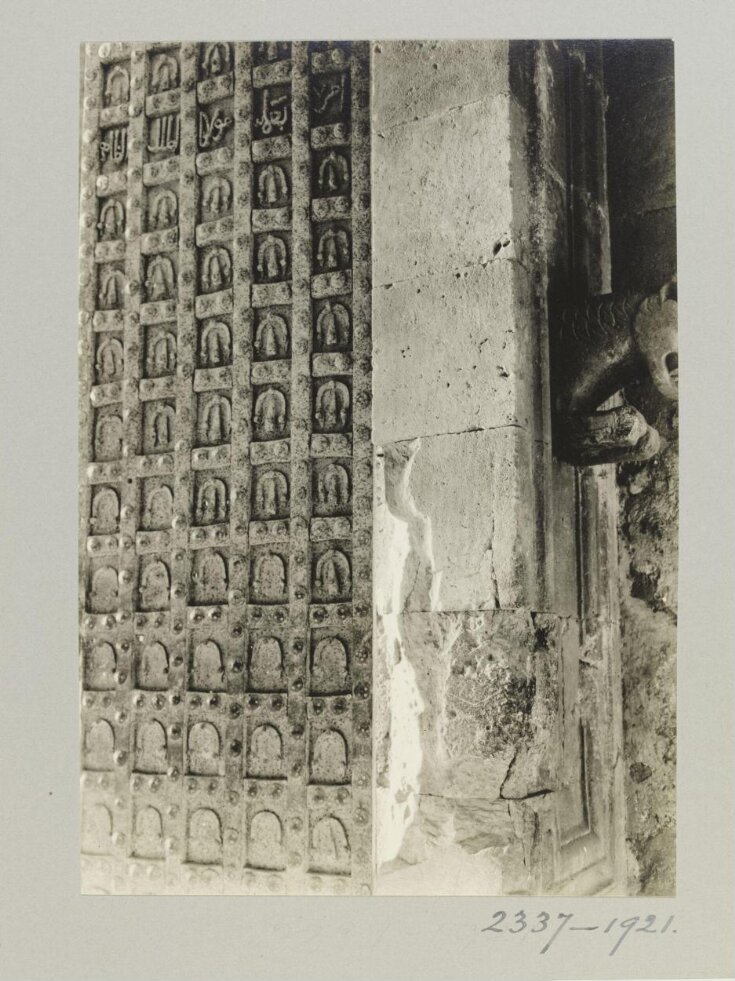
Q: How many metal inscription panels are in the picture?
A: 5